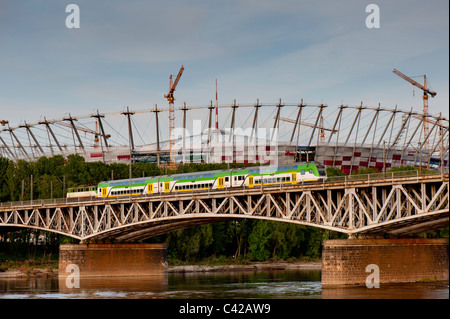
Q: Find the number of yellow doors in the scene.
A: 6